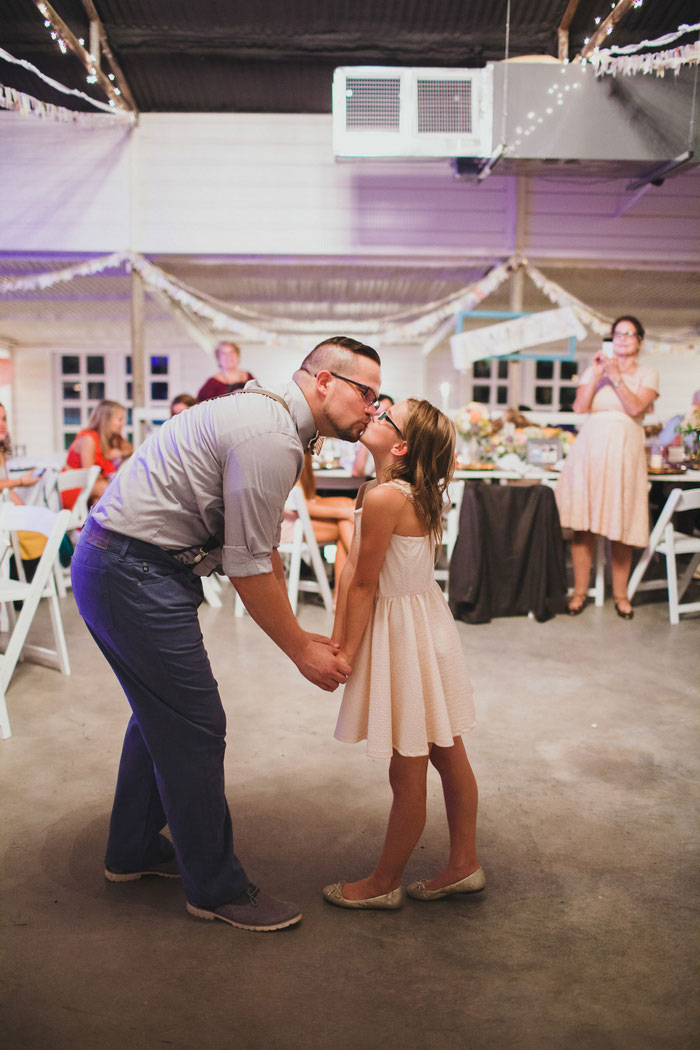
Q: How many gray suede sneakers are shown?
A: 2